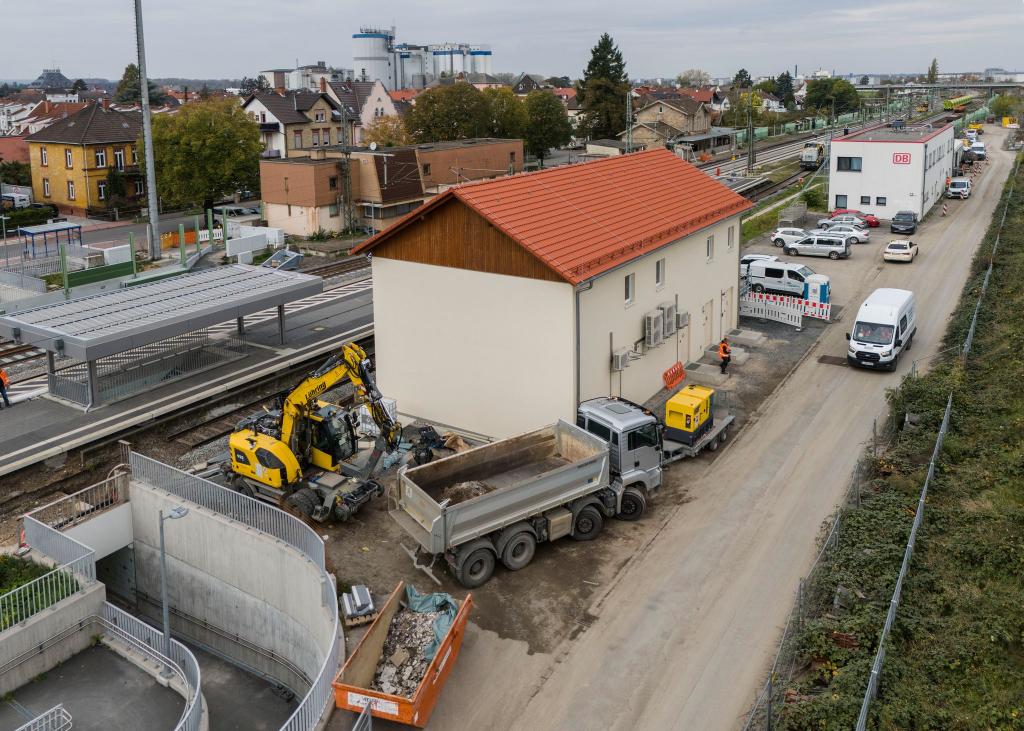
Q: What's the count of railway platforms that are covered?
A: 1